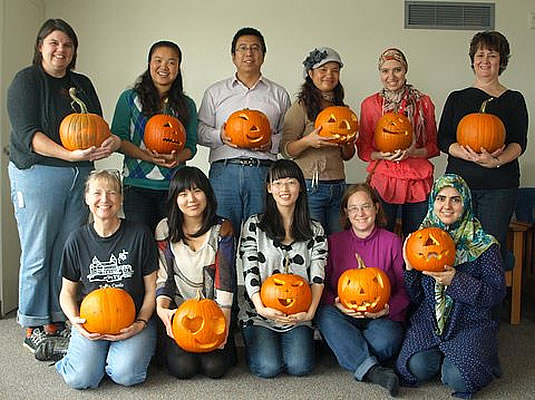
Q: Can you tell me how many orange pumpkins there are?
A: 11